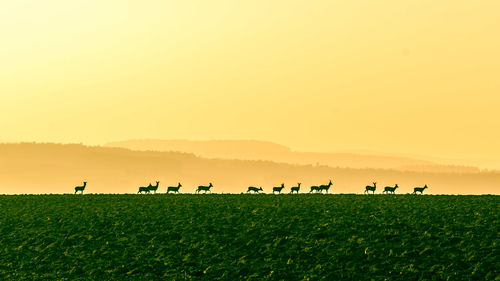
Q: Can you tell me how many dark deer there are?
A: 13